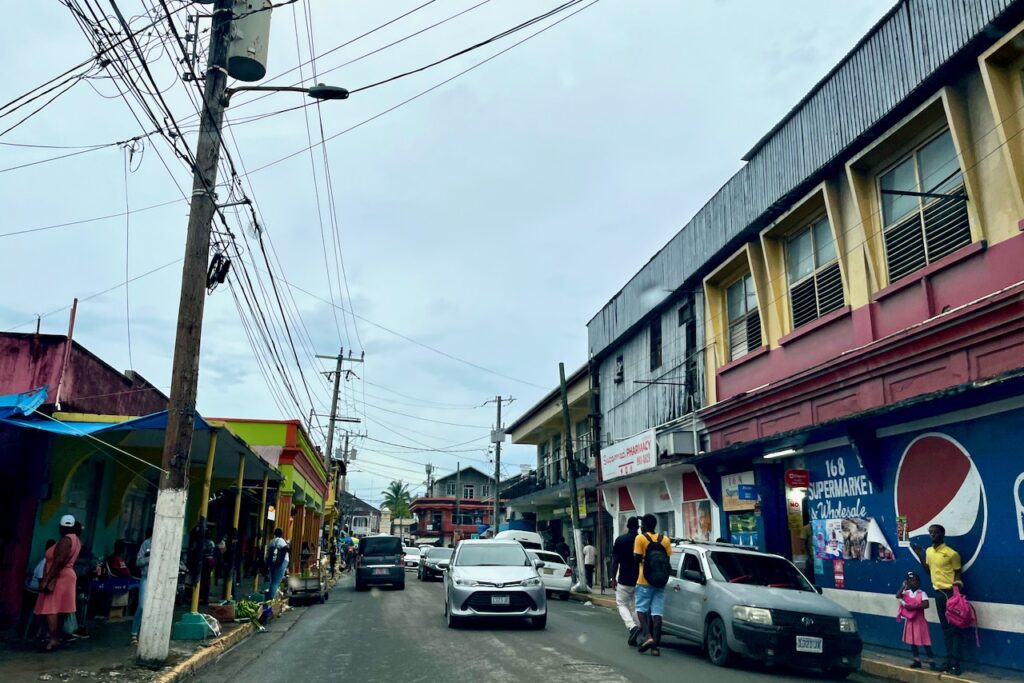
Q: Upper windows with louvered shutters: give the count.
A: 3